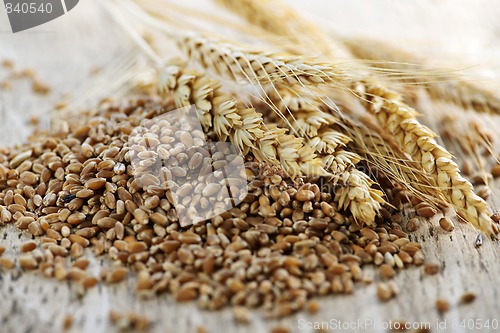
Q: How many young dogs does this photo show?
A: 0